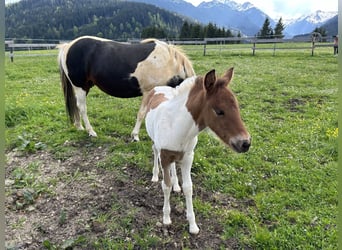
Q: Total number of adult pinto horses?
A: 1